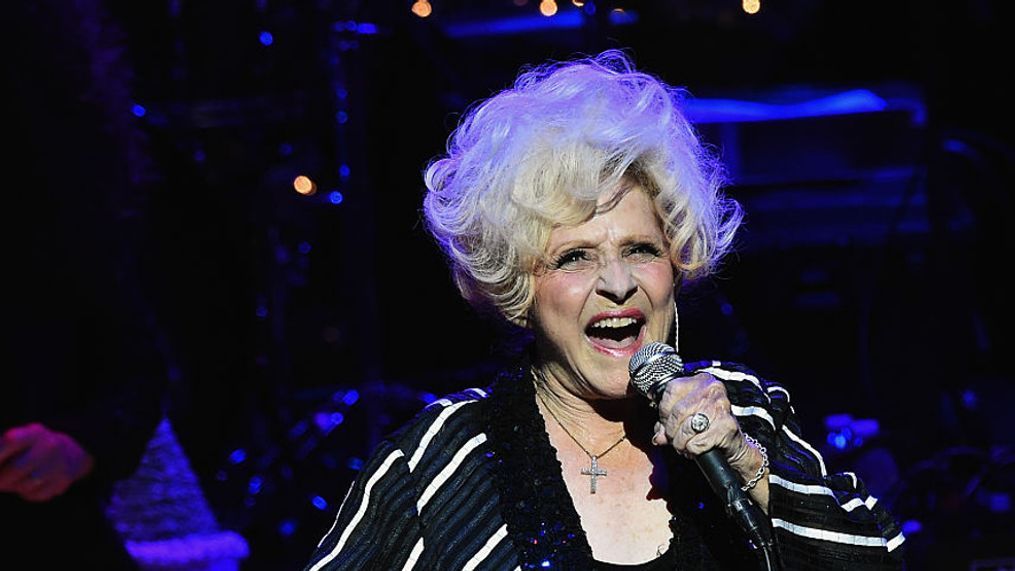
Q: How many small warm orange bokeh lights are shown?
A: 4